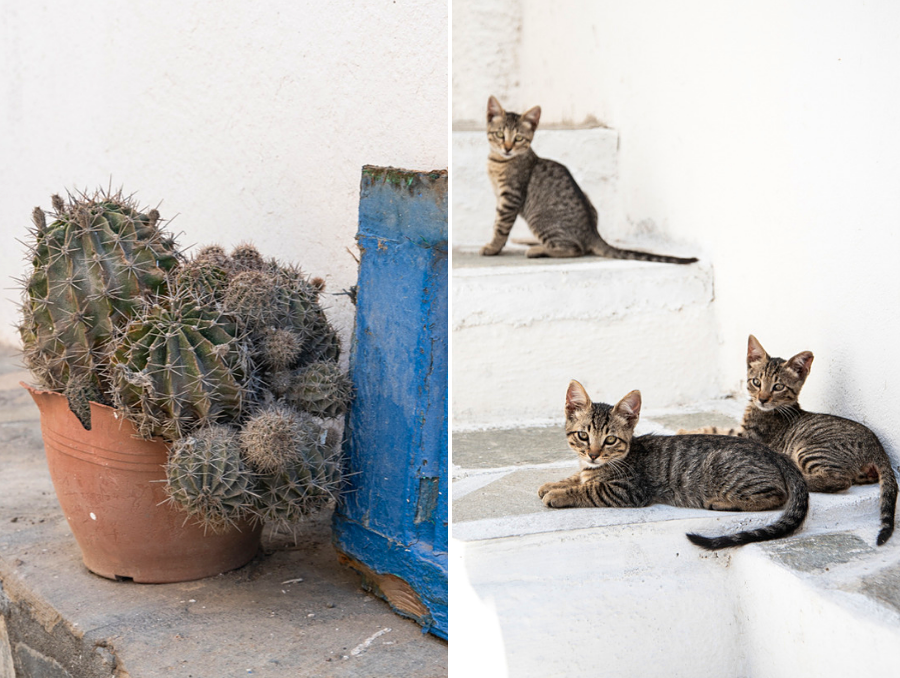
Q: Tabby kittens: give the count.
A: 3